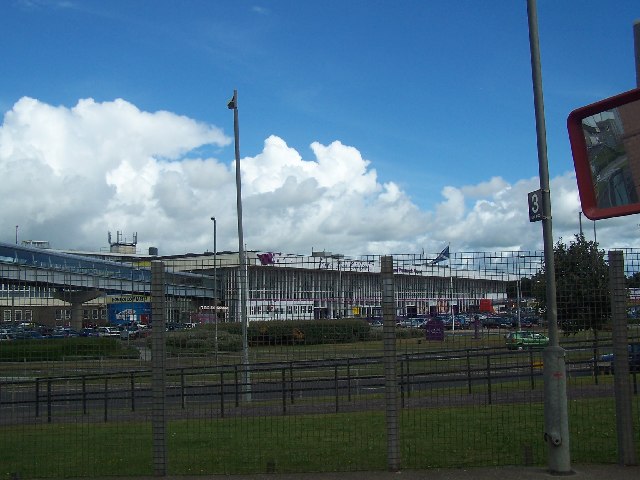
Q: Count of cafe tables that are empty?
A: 0